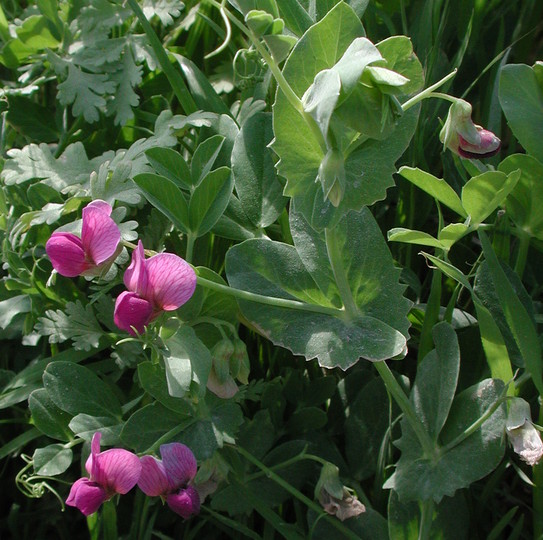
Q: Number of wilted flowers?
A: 2